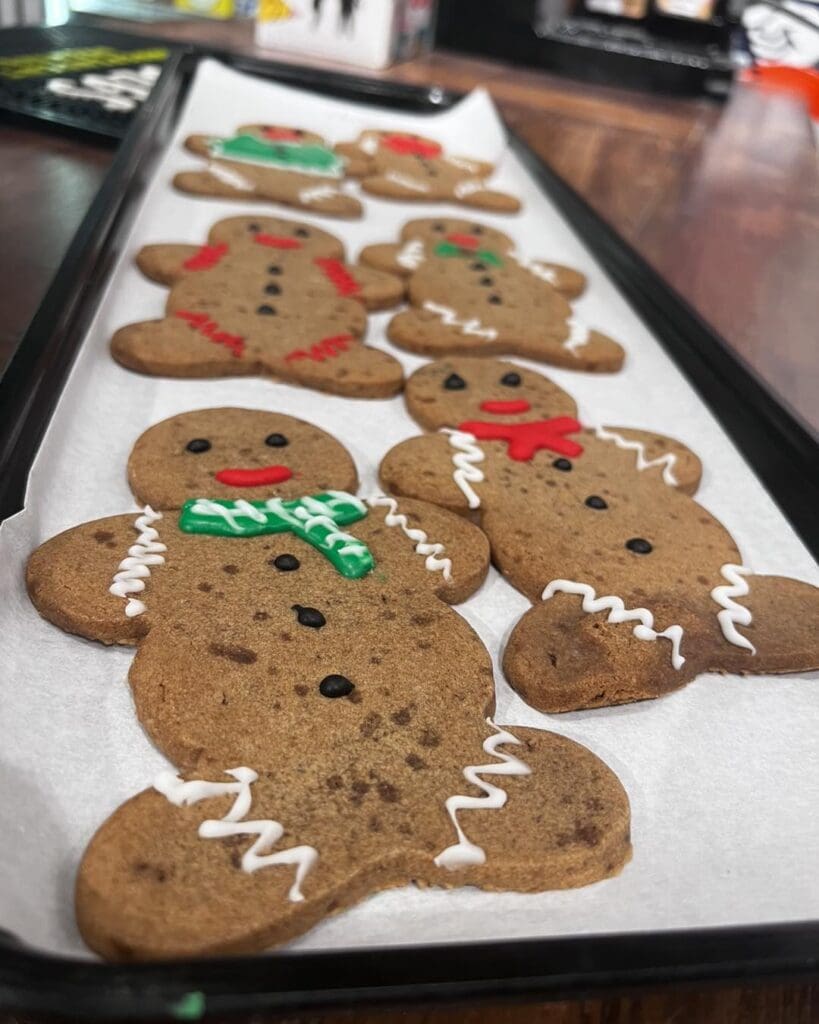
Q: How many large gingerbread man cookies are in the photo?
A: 6